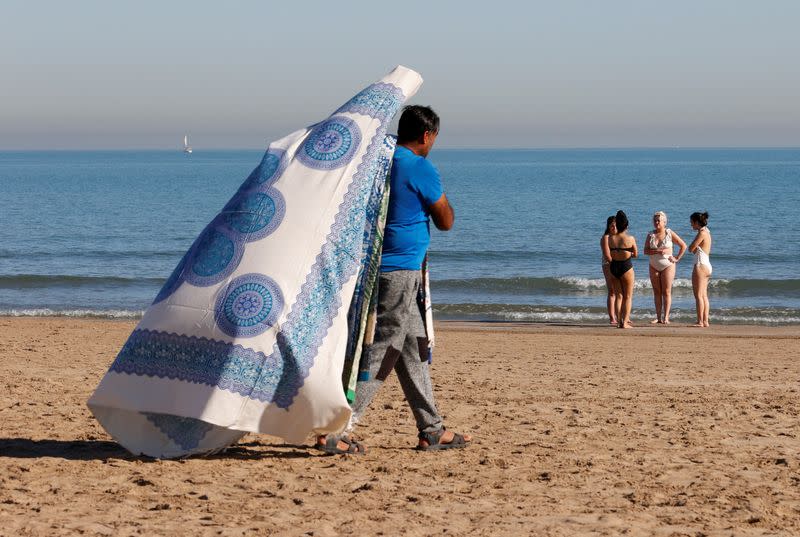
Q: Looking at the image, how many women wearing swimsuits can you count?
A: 4